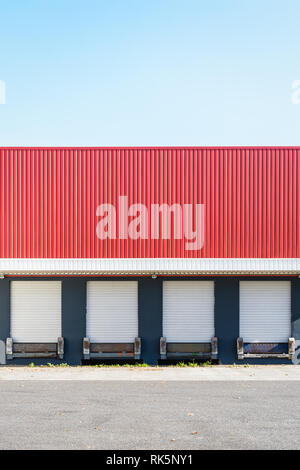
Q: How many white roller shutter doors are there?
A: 4